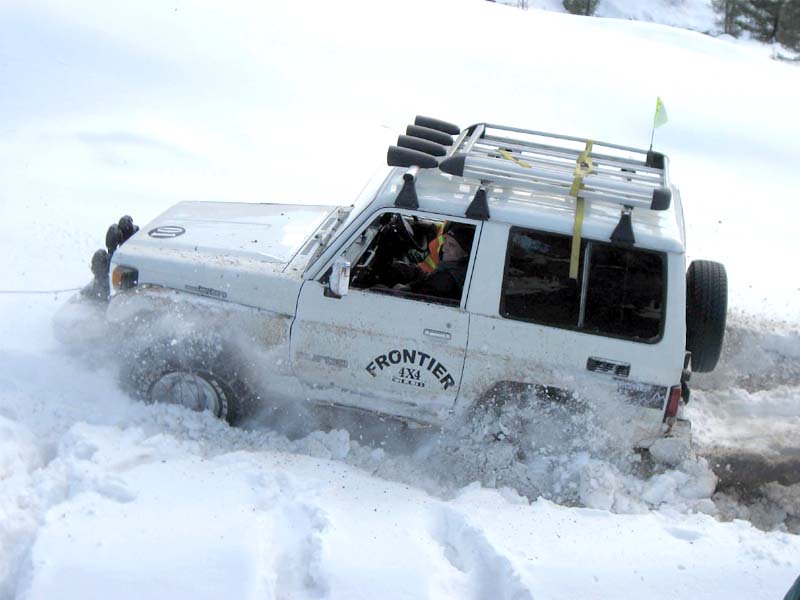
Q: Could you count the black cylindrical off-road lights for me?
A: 4